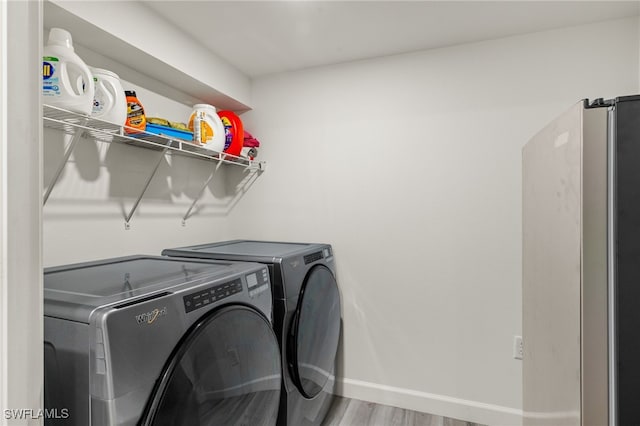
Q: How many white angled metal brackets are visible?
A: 3